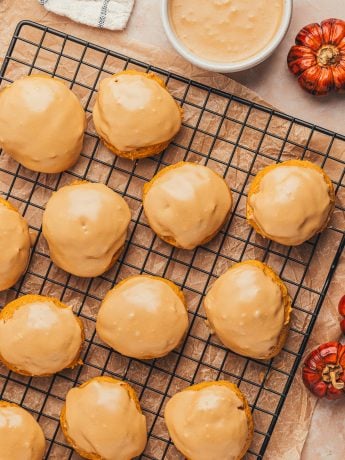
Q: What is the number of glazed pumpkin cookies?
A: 12